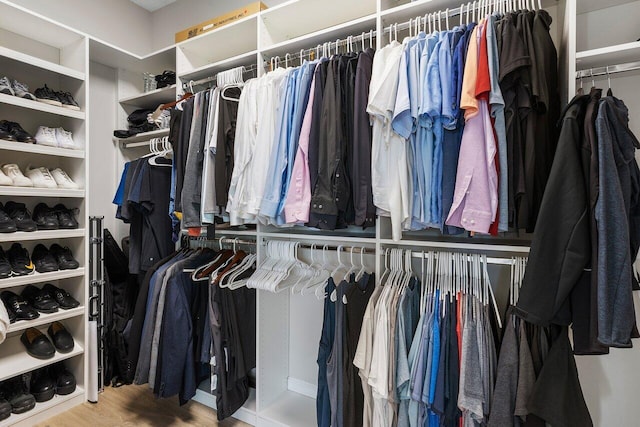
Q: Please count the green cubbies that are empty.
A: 0